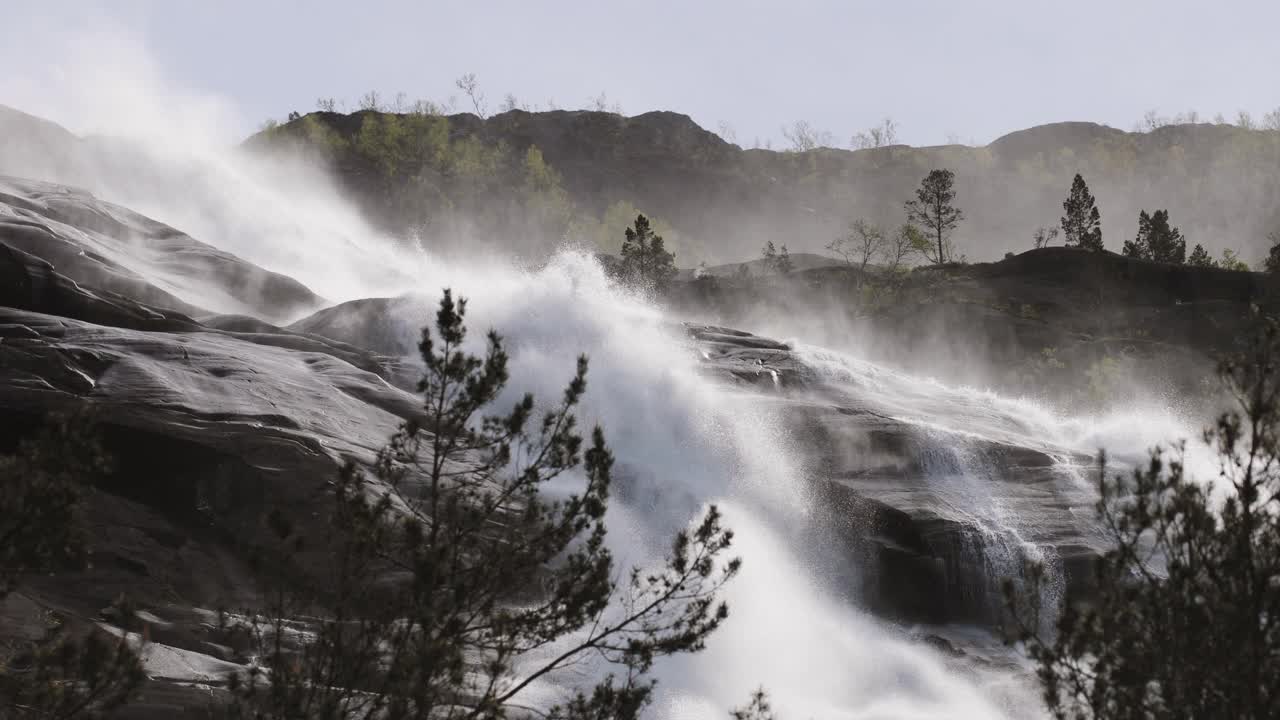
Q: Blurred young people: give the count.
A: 0